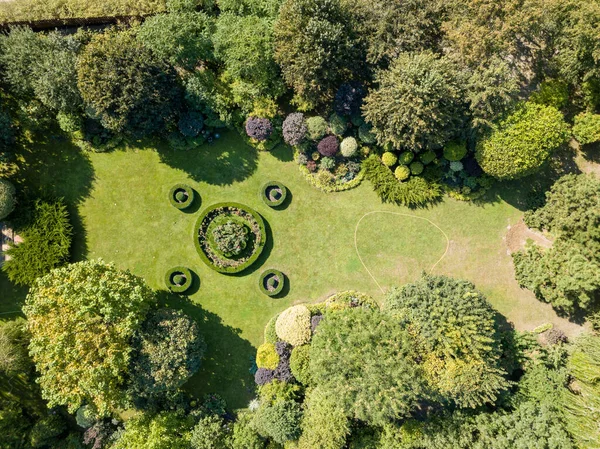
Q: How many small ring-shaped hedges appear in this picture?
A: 4